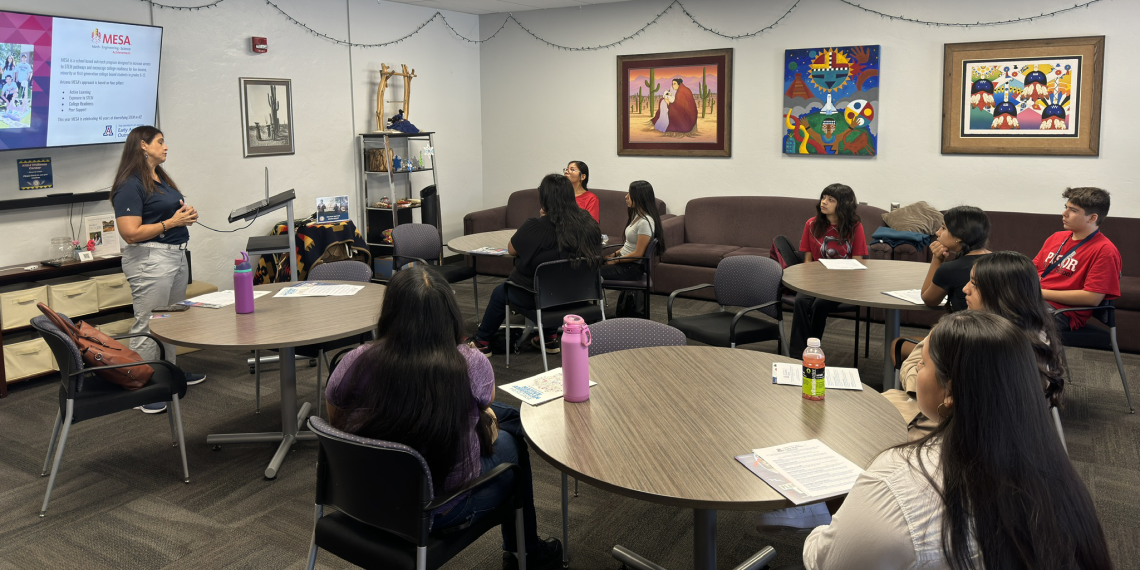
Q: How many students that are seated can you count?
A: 9